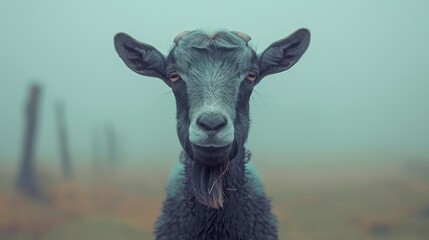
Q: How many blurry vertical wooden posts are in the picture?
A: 4